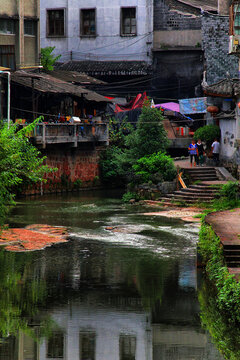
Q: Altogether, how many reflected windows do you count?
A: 3